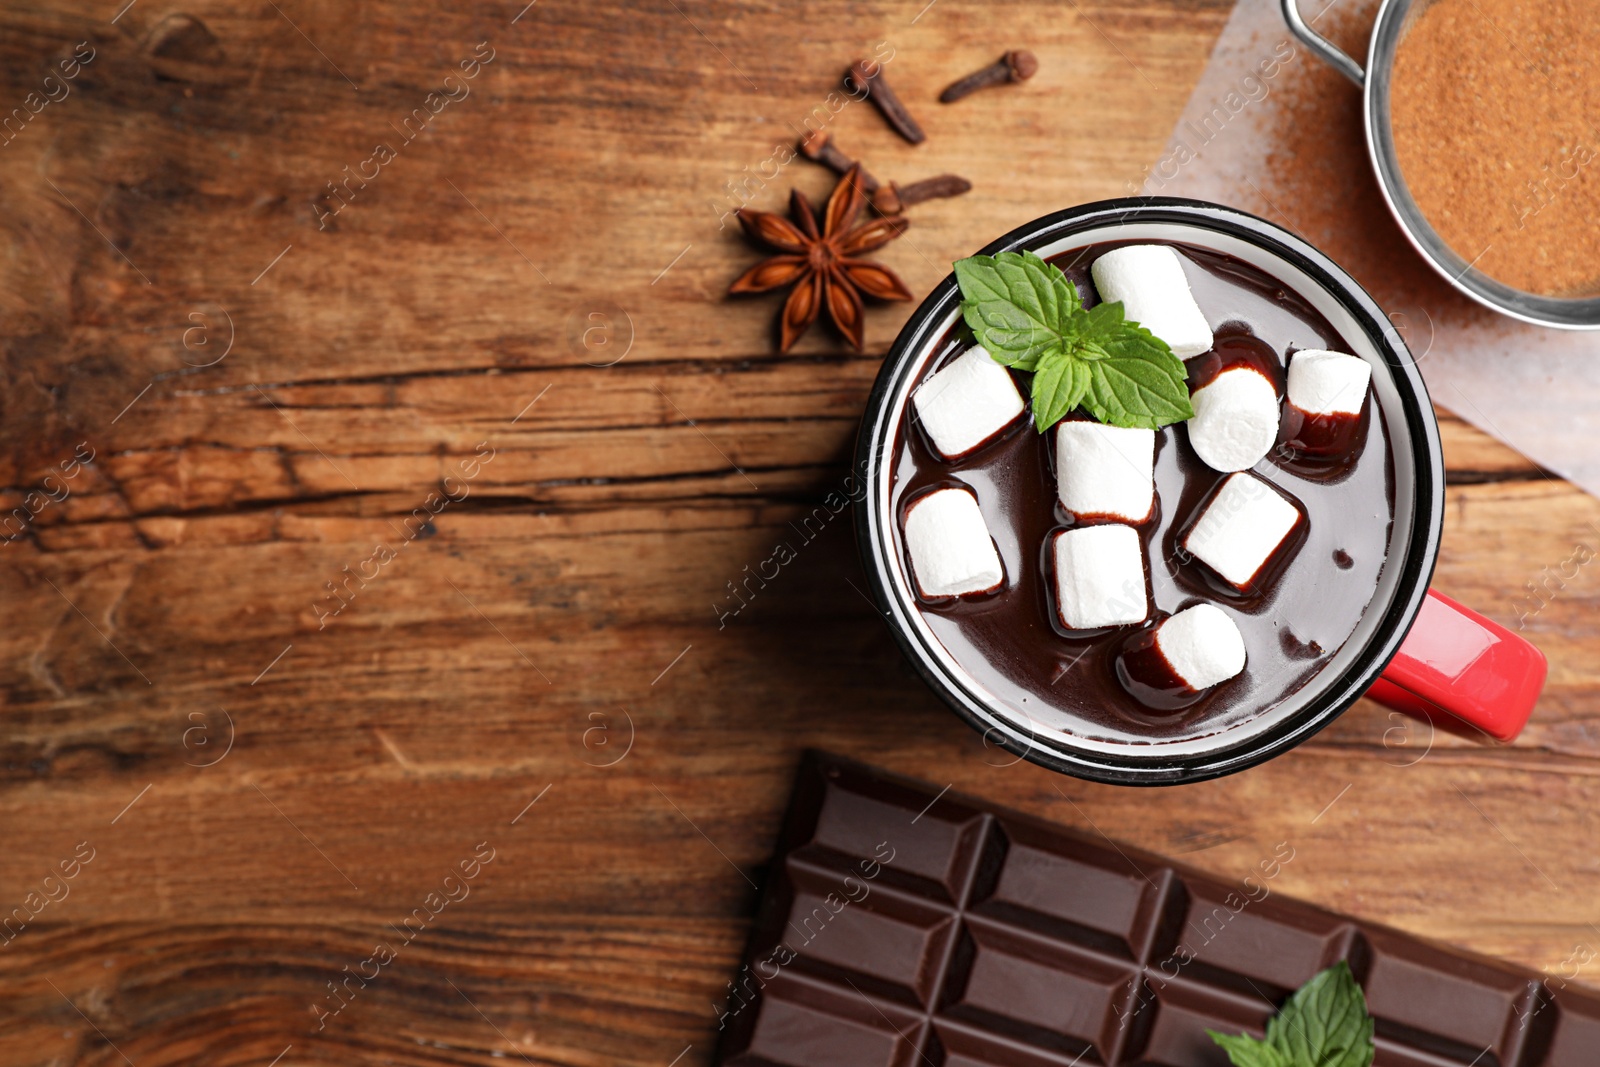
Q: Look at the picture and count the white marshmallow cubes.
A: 9